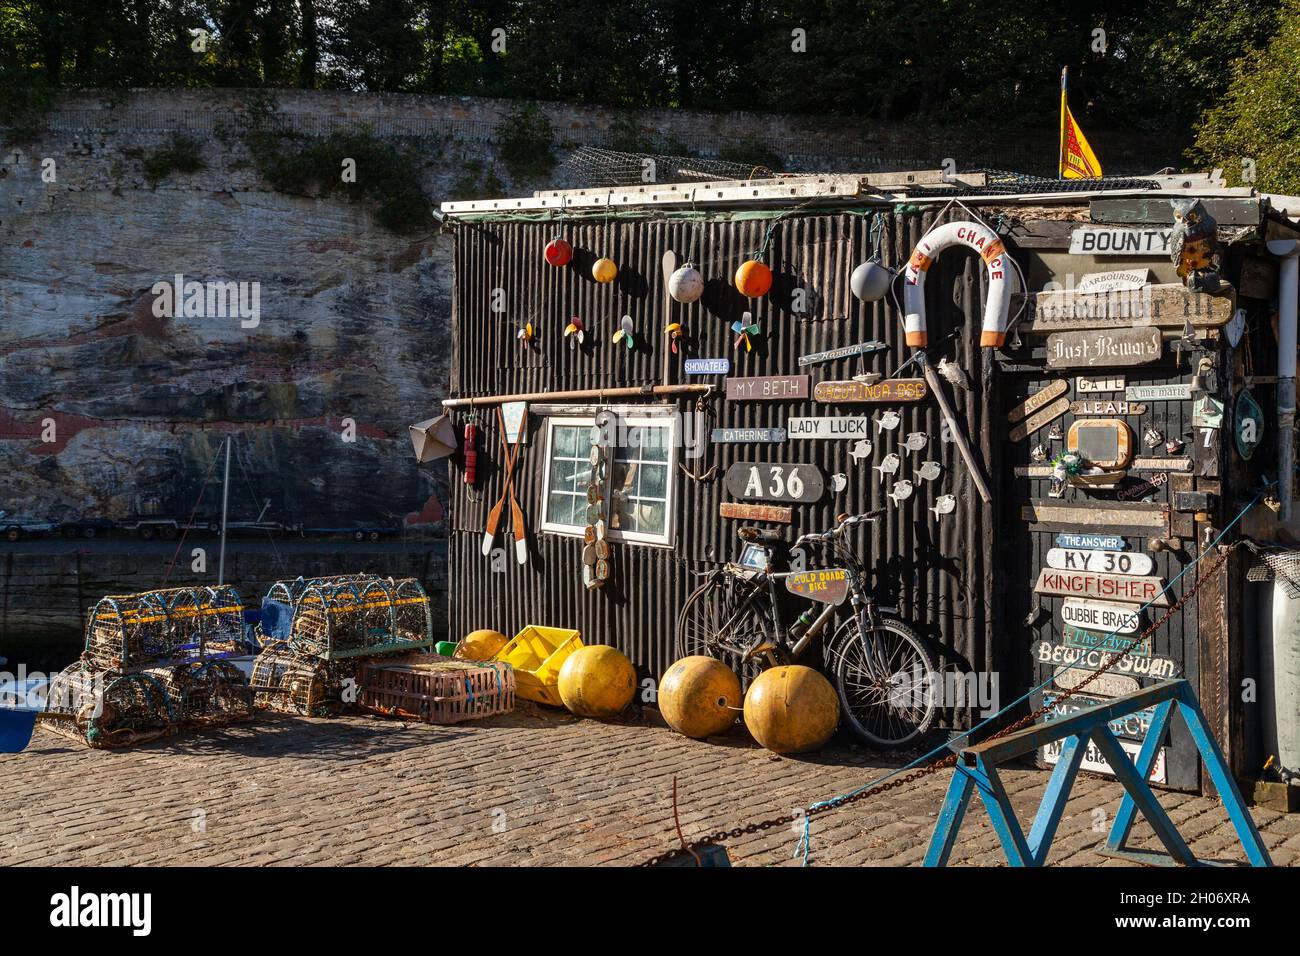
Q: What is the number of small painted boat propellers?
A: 5